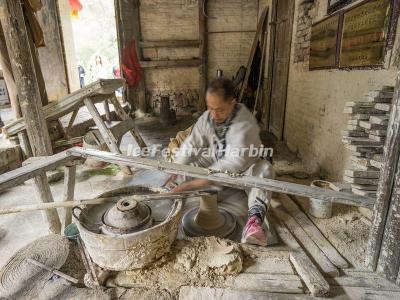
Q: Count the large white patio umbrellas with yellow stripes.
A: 0